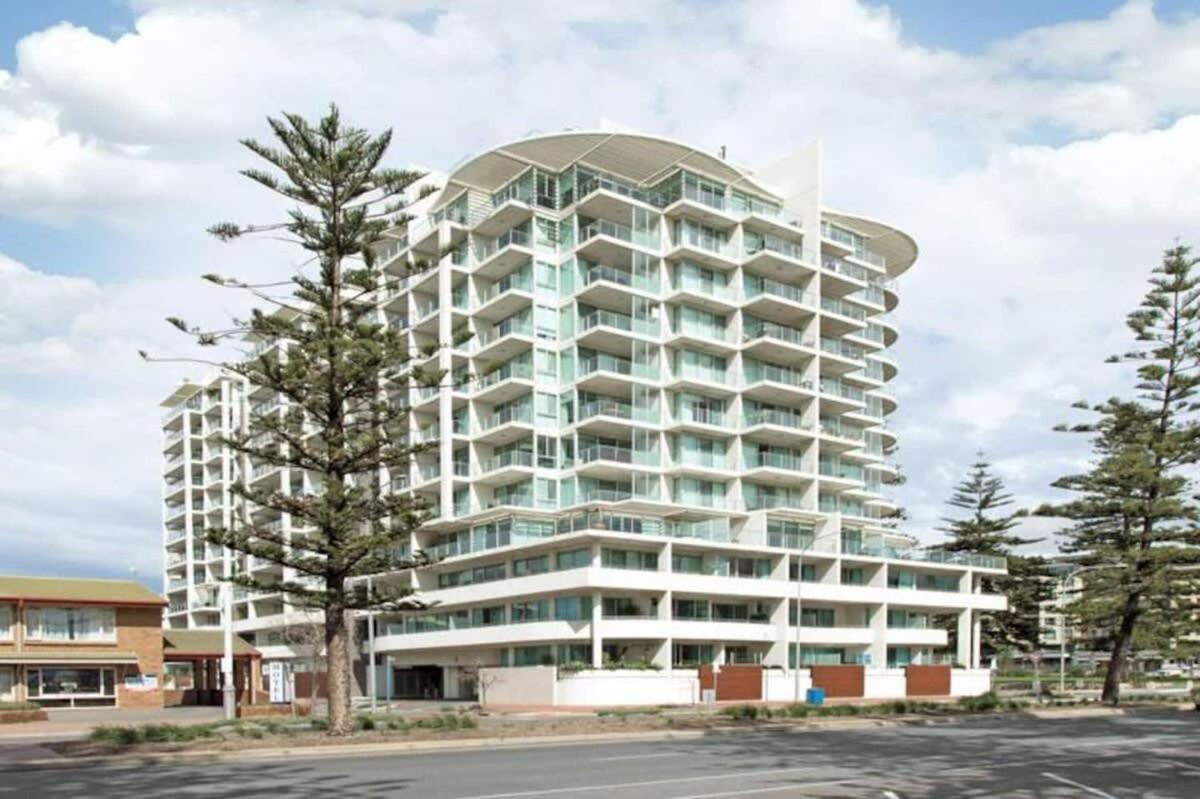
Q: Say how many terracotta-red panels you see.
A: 3